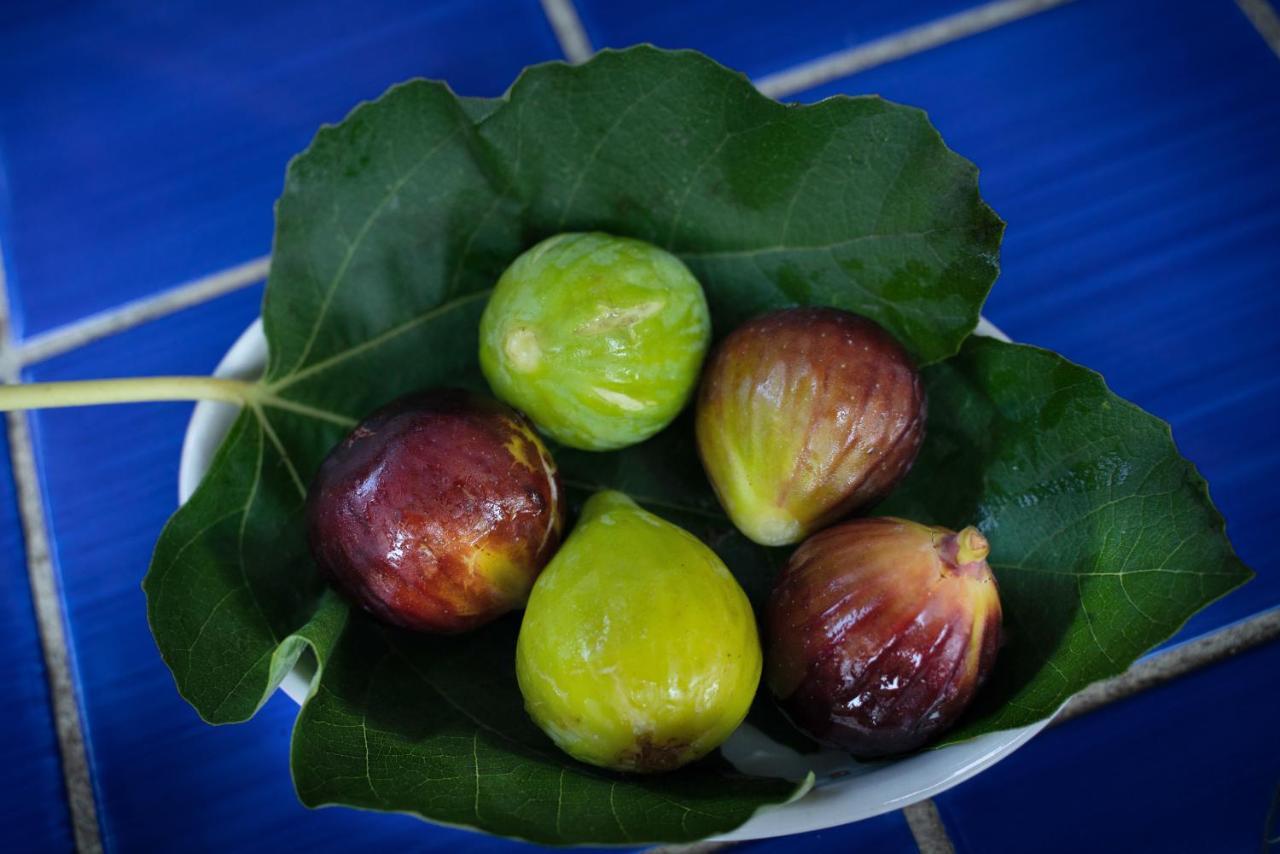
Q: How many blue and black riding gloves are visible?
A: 0